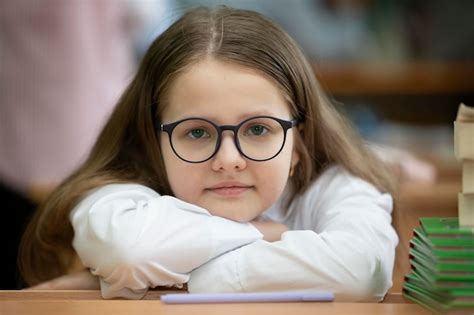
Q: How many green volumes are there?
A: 7